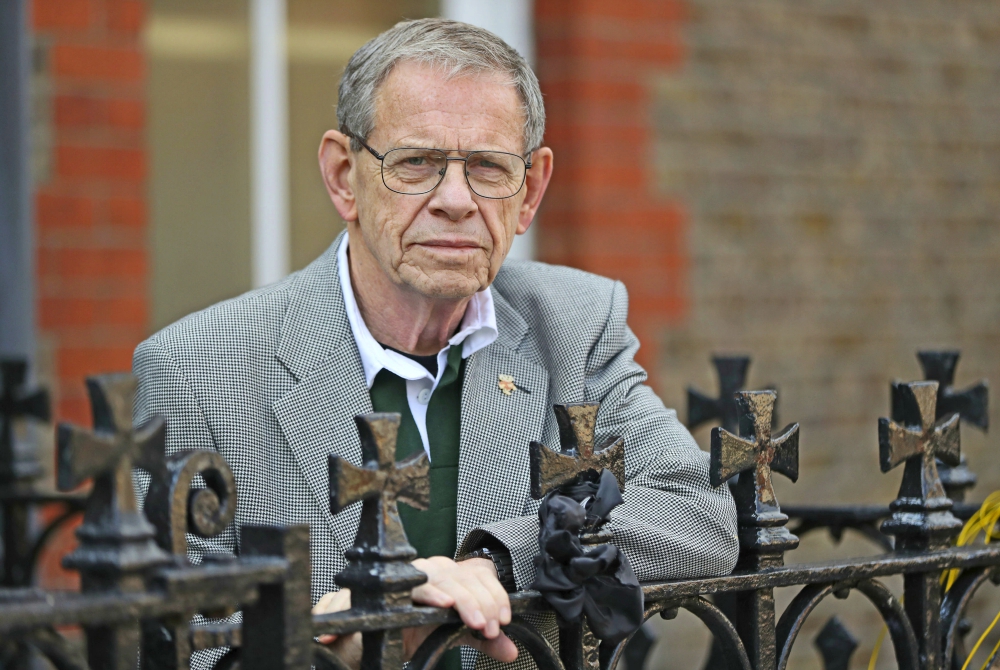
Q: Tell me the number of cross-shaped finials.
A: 8